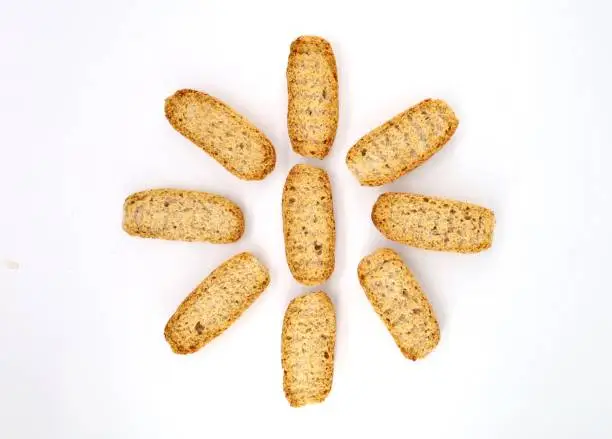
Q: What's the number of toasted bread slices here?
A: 9